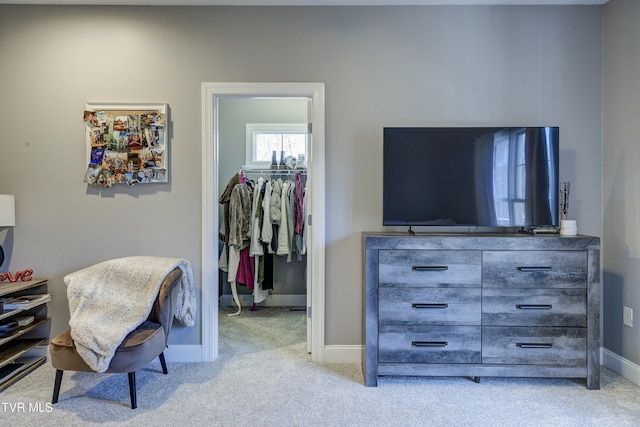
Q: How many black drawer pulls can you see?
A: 6